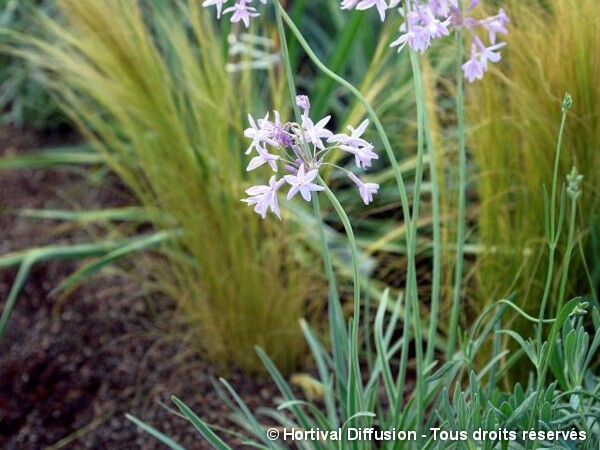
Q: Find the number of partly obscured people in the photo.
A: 0